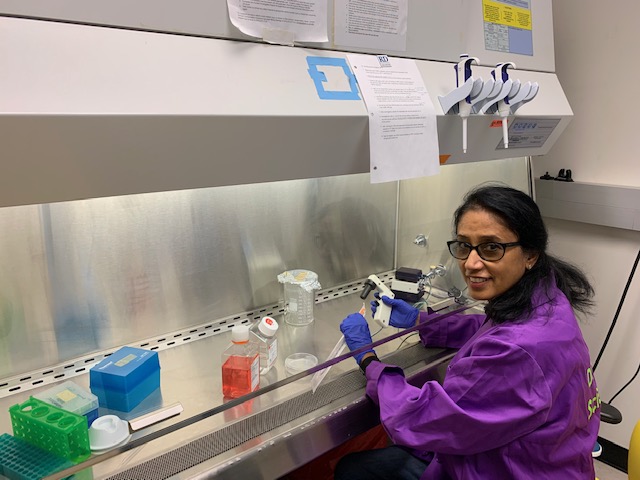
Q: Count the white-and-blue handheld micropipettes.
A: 2